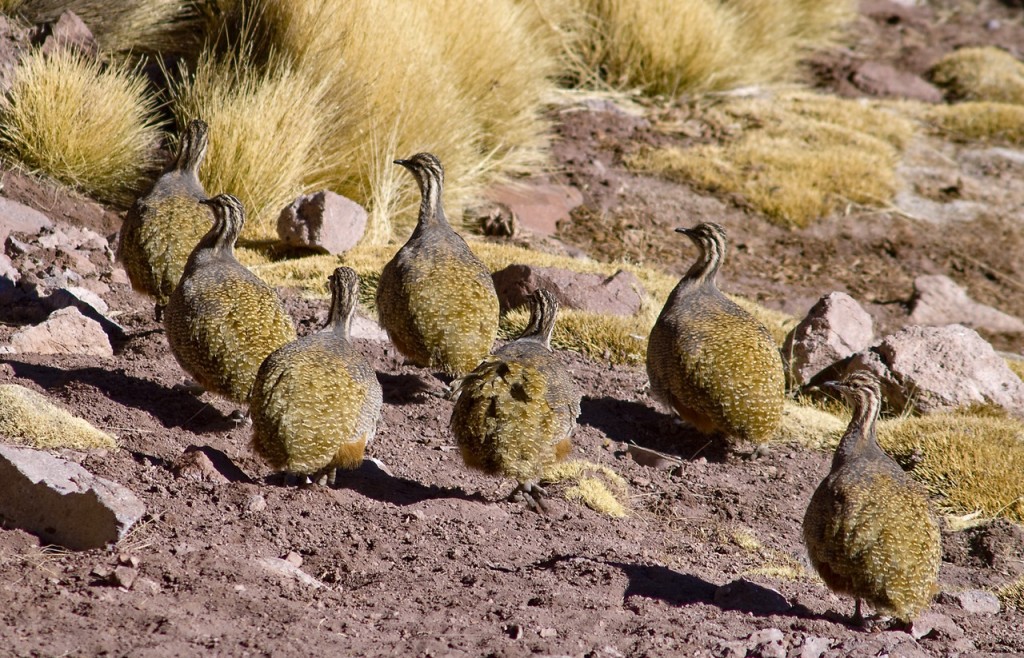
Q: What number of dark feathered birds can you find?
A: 7